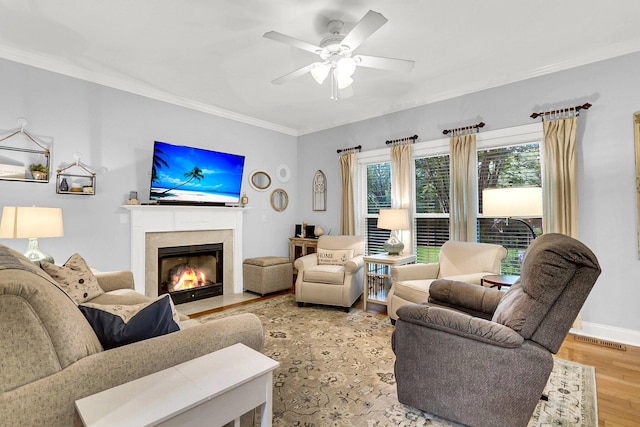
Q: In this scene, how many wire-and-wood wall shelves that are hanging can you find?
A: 2